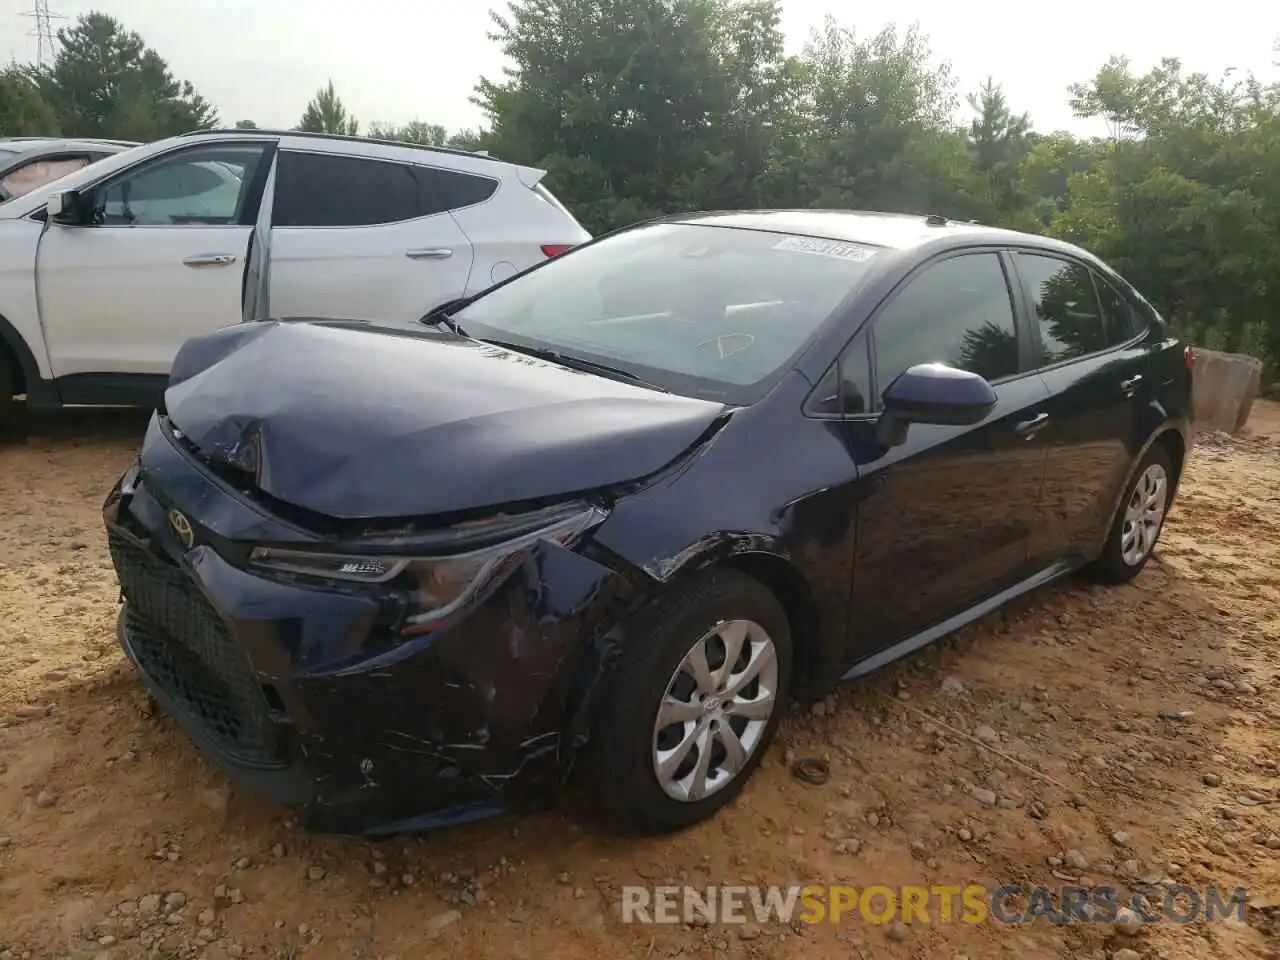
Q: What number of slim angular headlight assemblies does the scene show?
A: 1